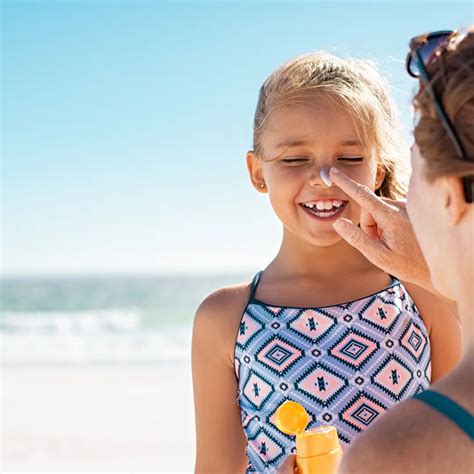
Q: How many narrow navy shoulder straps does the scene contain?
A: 2